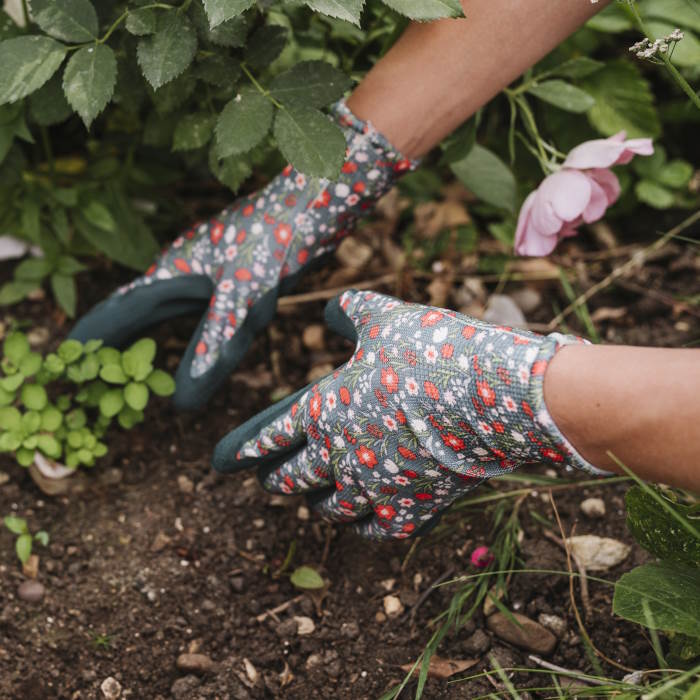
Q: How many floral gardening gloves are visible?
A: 2